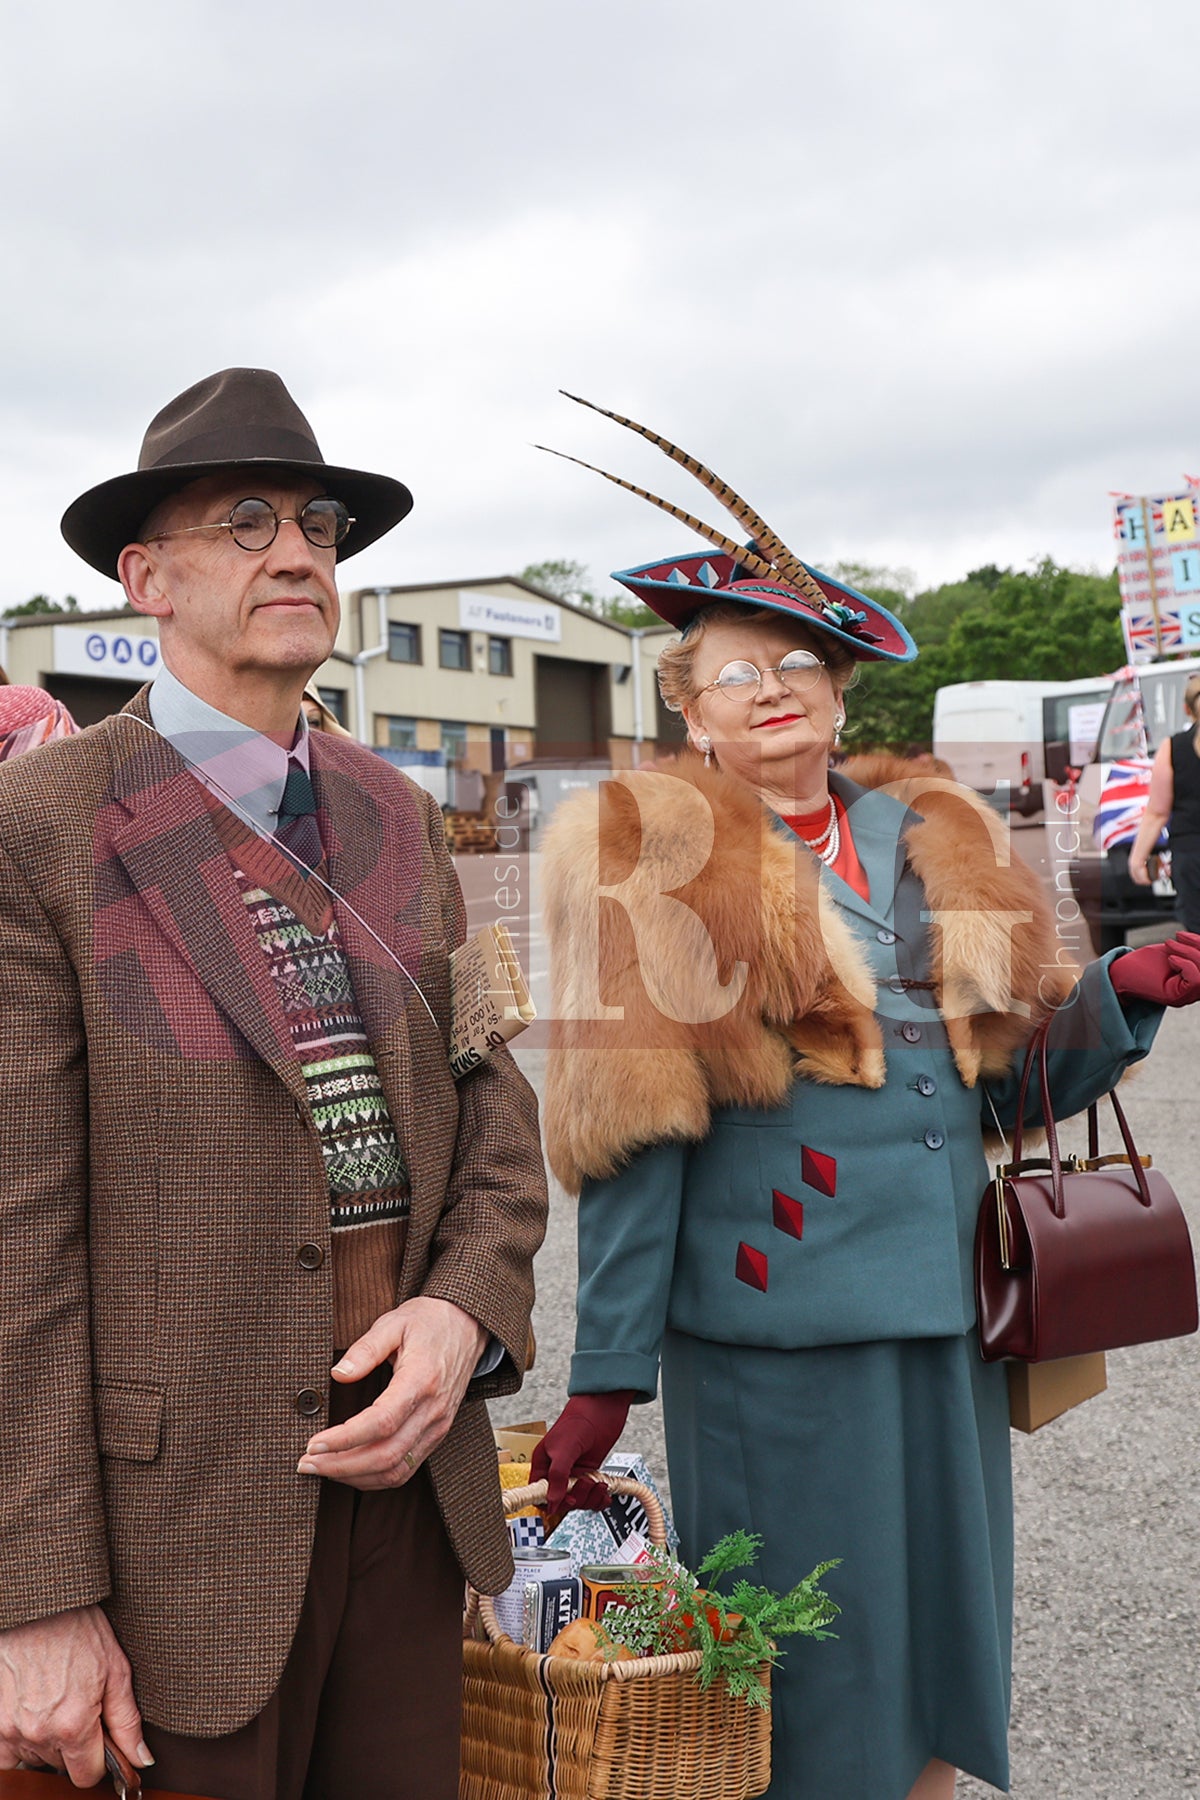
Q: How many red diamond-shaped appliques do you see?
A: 3